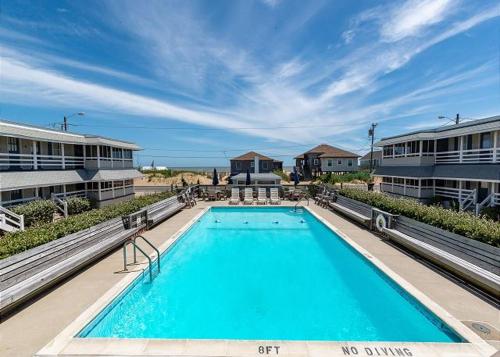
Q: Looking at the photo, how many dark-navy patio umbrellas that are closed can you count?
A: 3